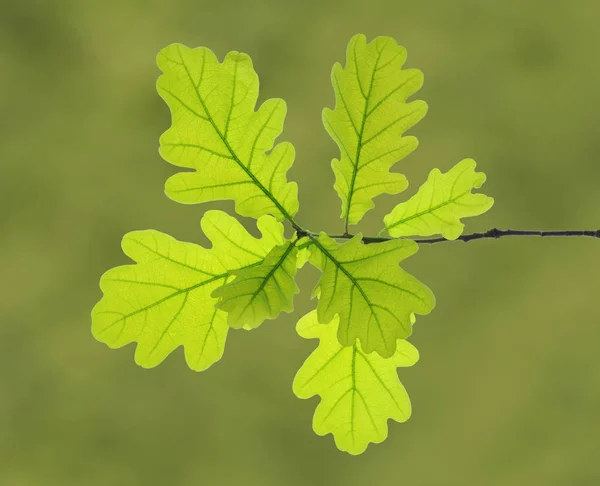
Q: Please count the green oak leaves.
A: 7